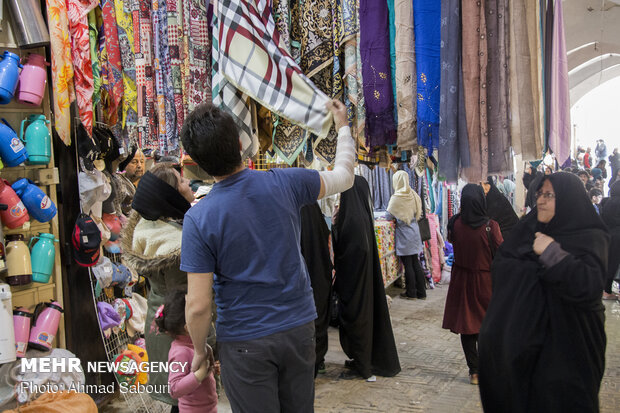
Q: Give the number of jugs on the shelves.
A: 10